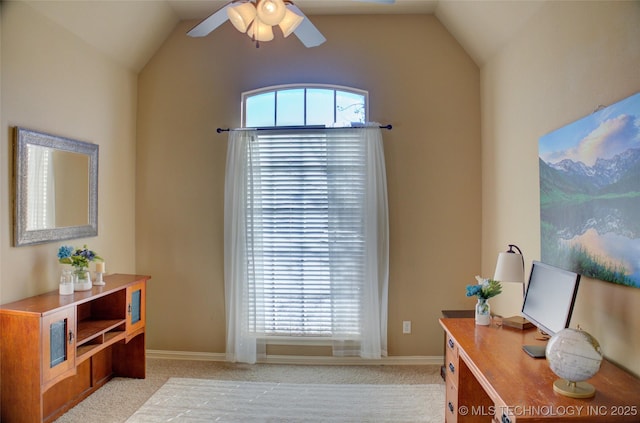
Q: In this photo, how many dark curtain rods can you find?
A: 1